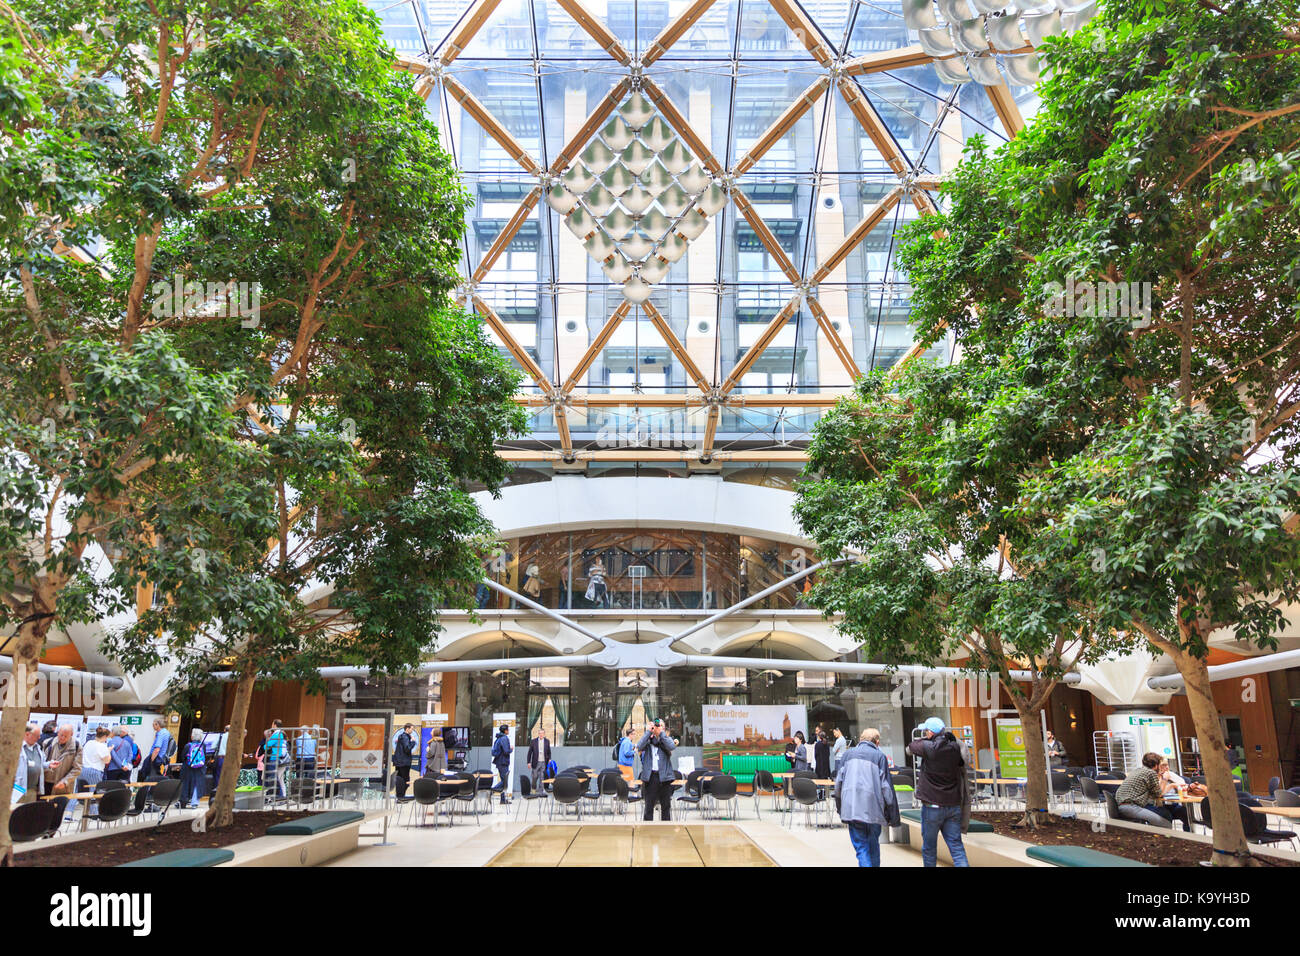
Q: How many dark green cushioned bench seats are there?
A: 4